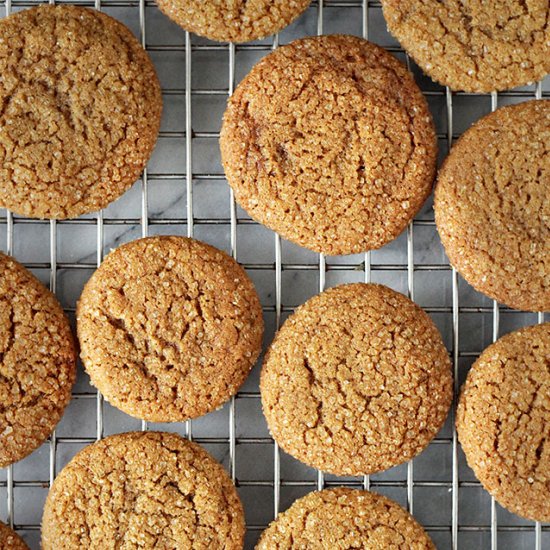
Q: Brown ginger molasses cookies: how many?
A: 12